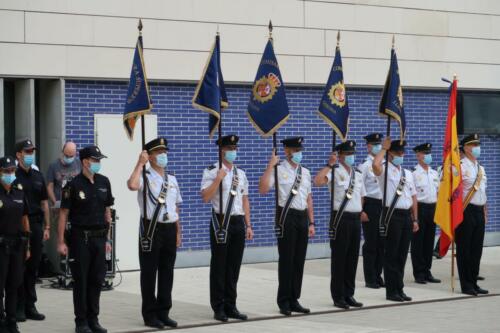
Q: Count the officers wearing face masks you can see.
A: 11